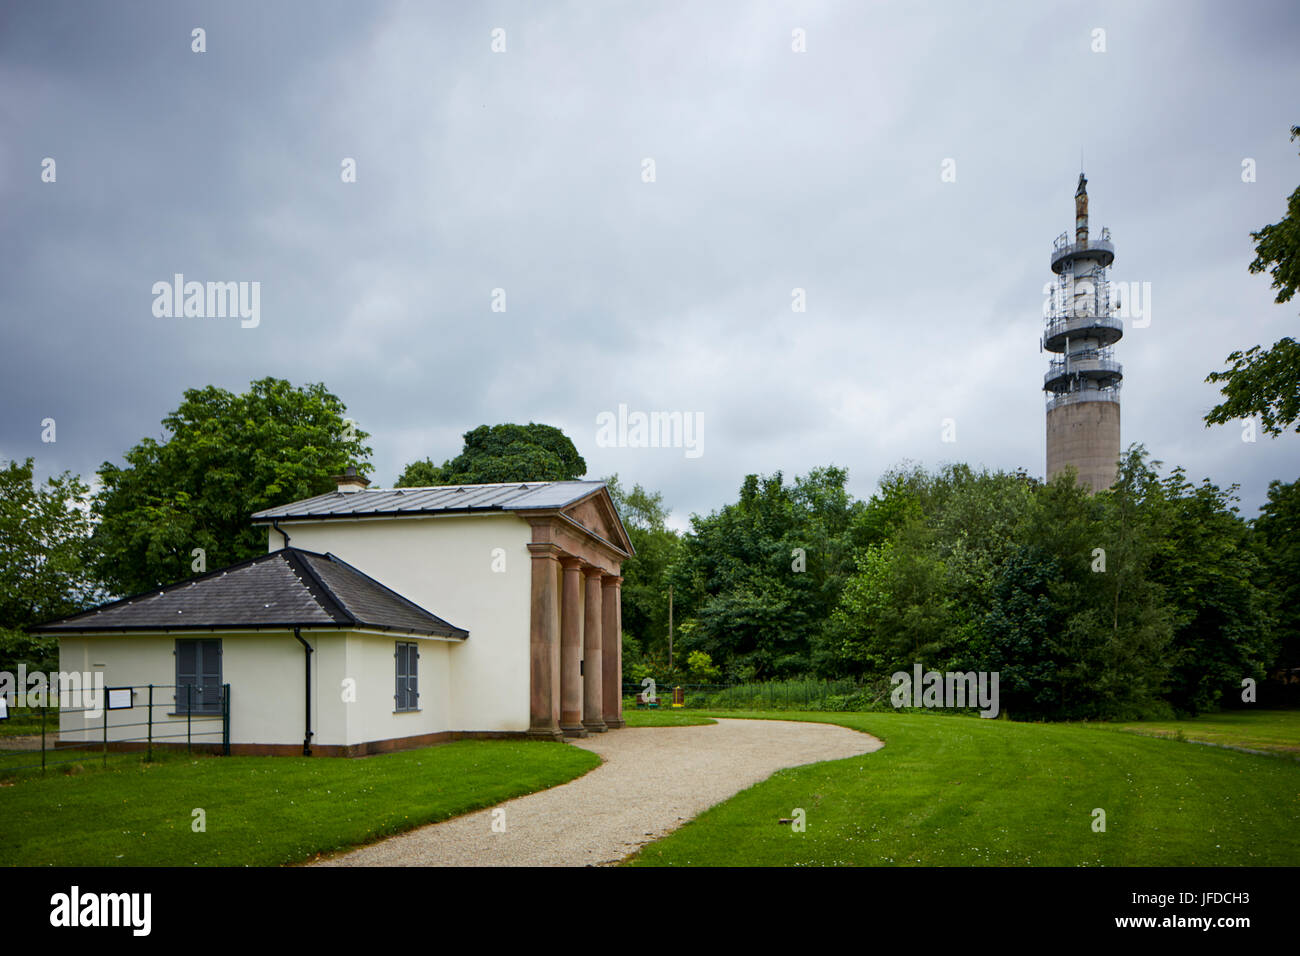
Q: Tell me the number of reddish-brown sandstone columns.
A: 4